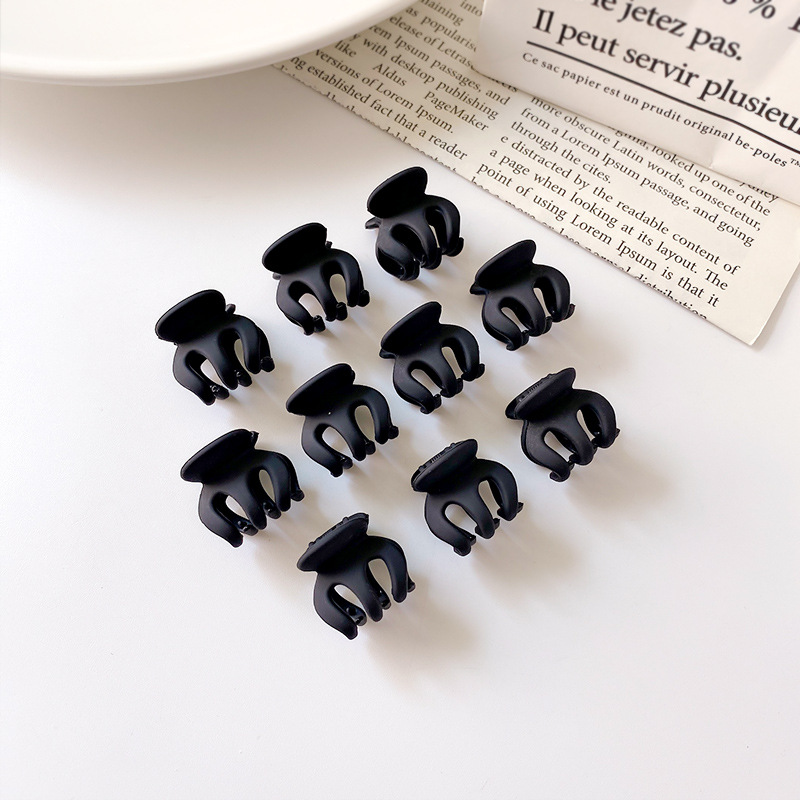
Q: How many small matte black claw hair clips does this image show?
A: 10